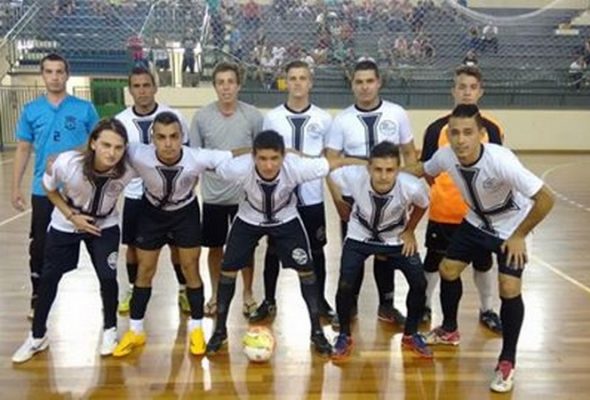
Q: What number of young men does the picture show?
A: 11